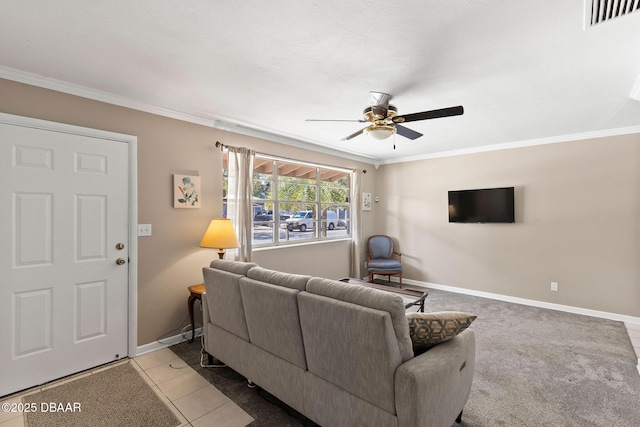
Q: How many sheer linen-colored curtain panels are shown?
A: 2